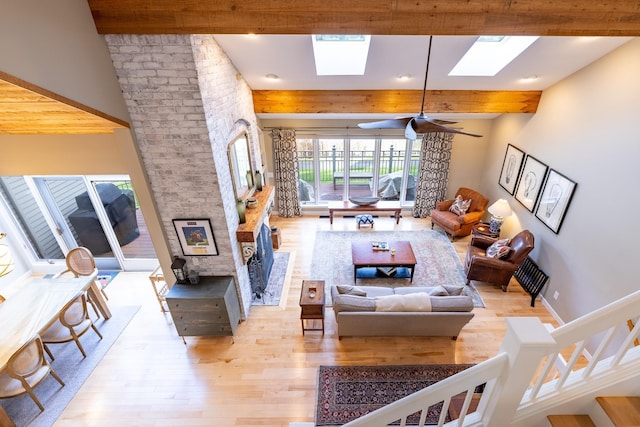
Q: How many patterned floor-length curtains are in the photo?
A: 2